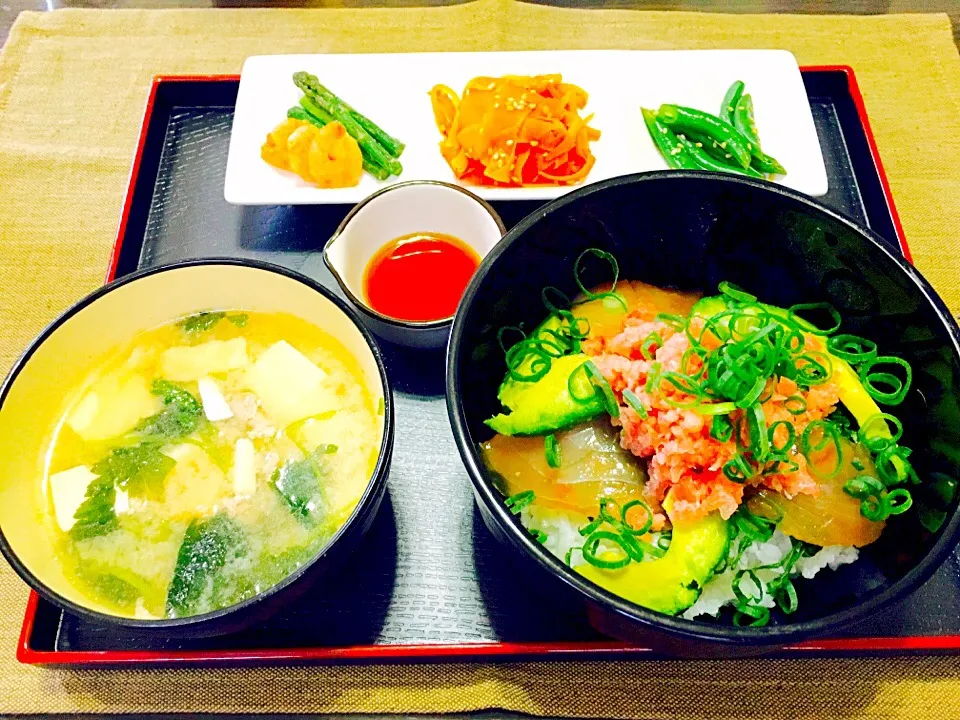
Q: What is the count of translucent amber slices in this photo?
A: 3